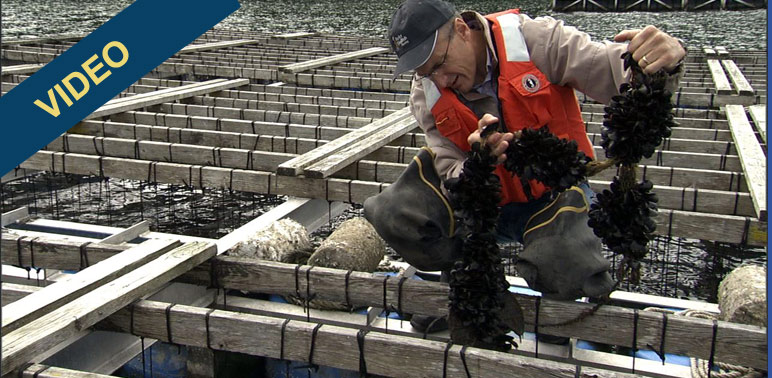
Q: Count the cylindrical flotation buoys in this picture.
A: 3